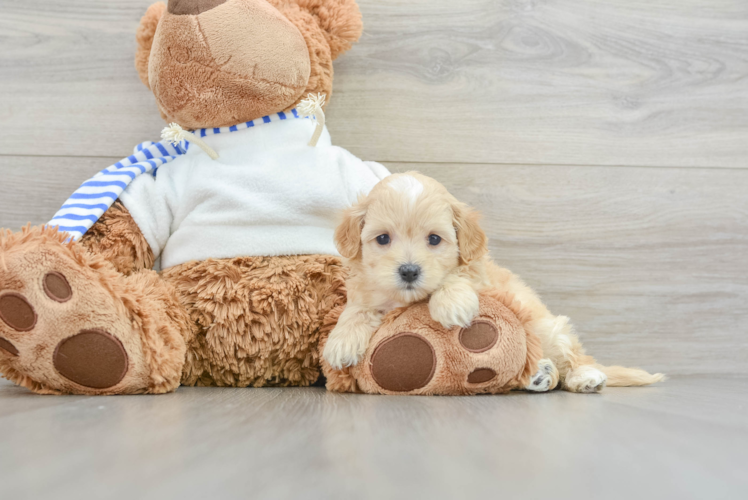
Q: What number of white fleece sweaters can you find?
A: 1